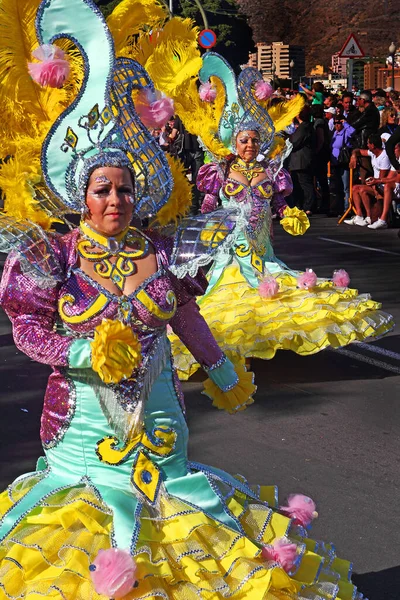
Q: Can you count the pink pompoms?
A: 10